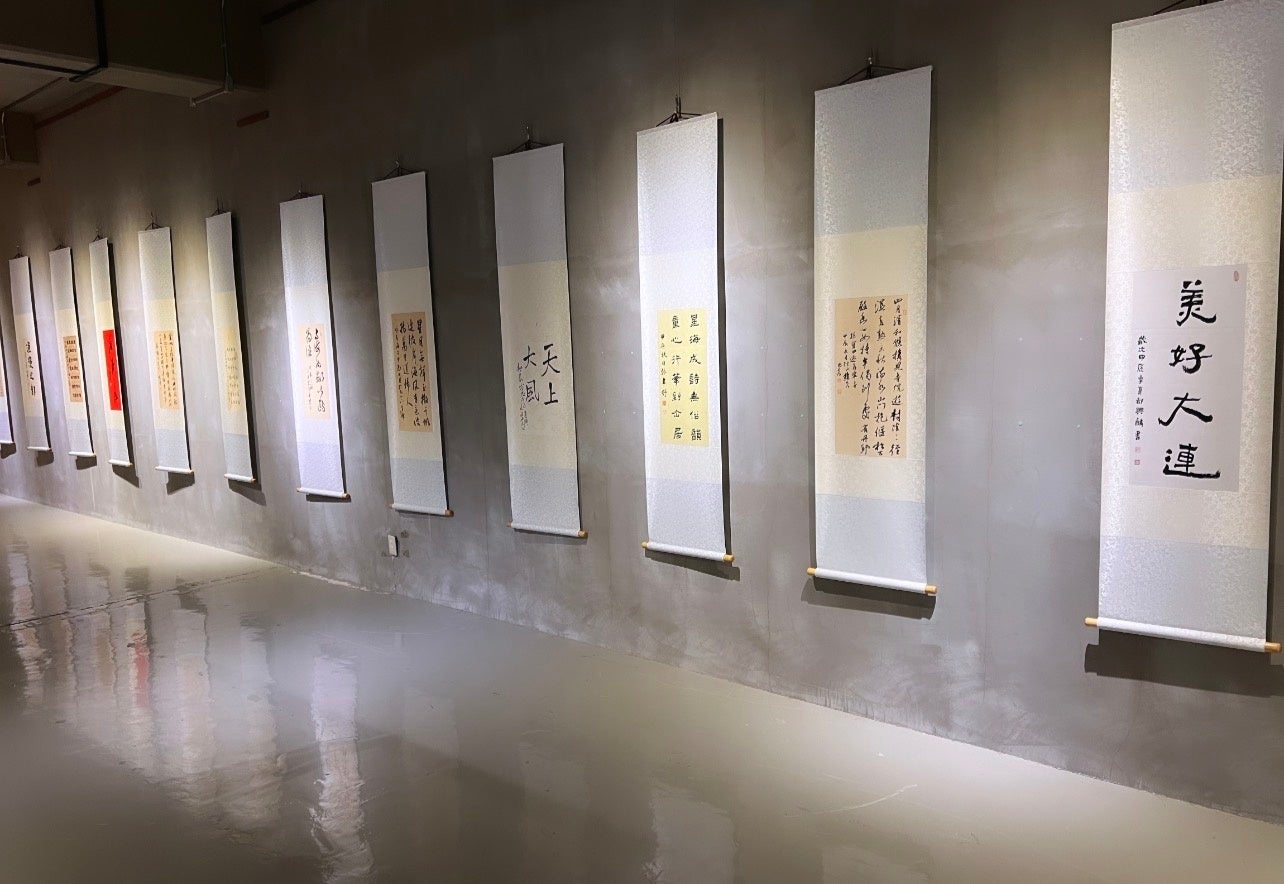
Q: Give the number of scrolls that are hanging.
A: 12